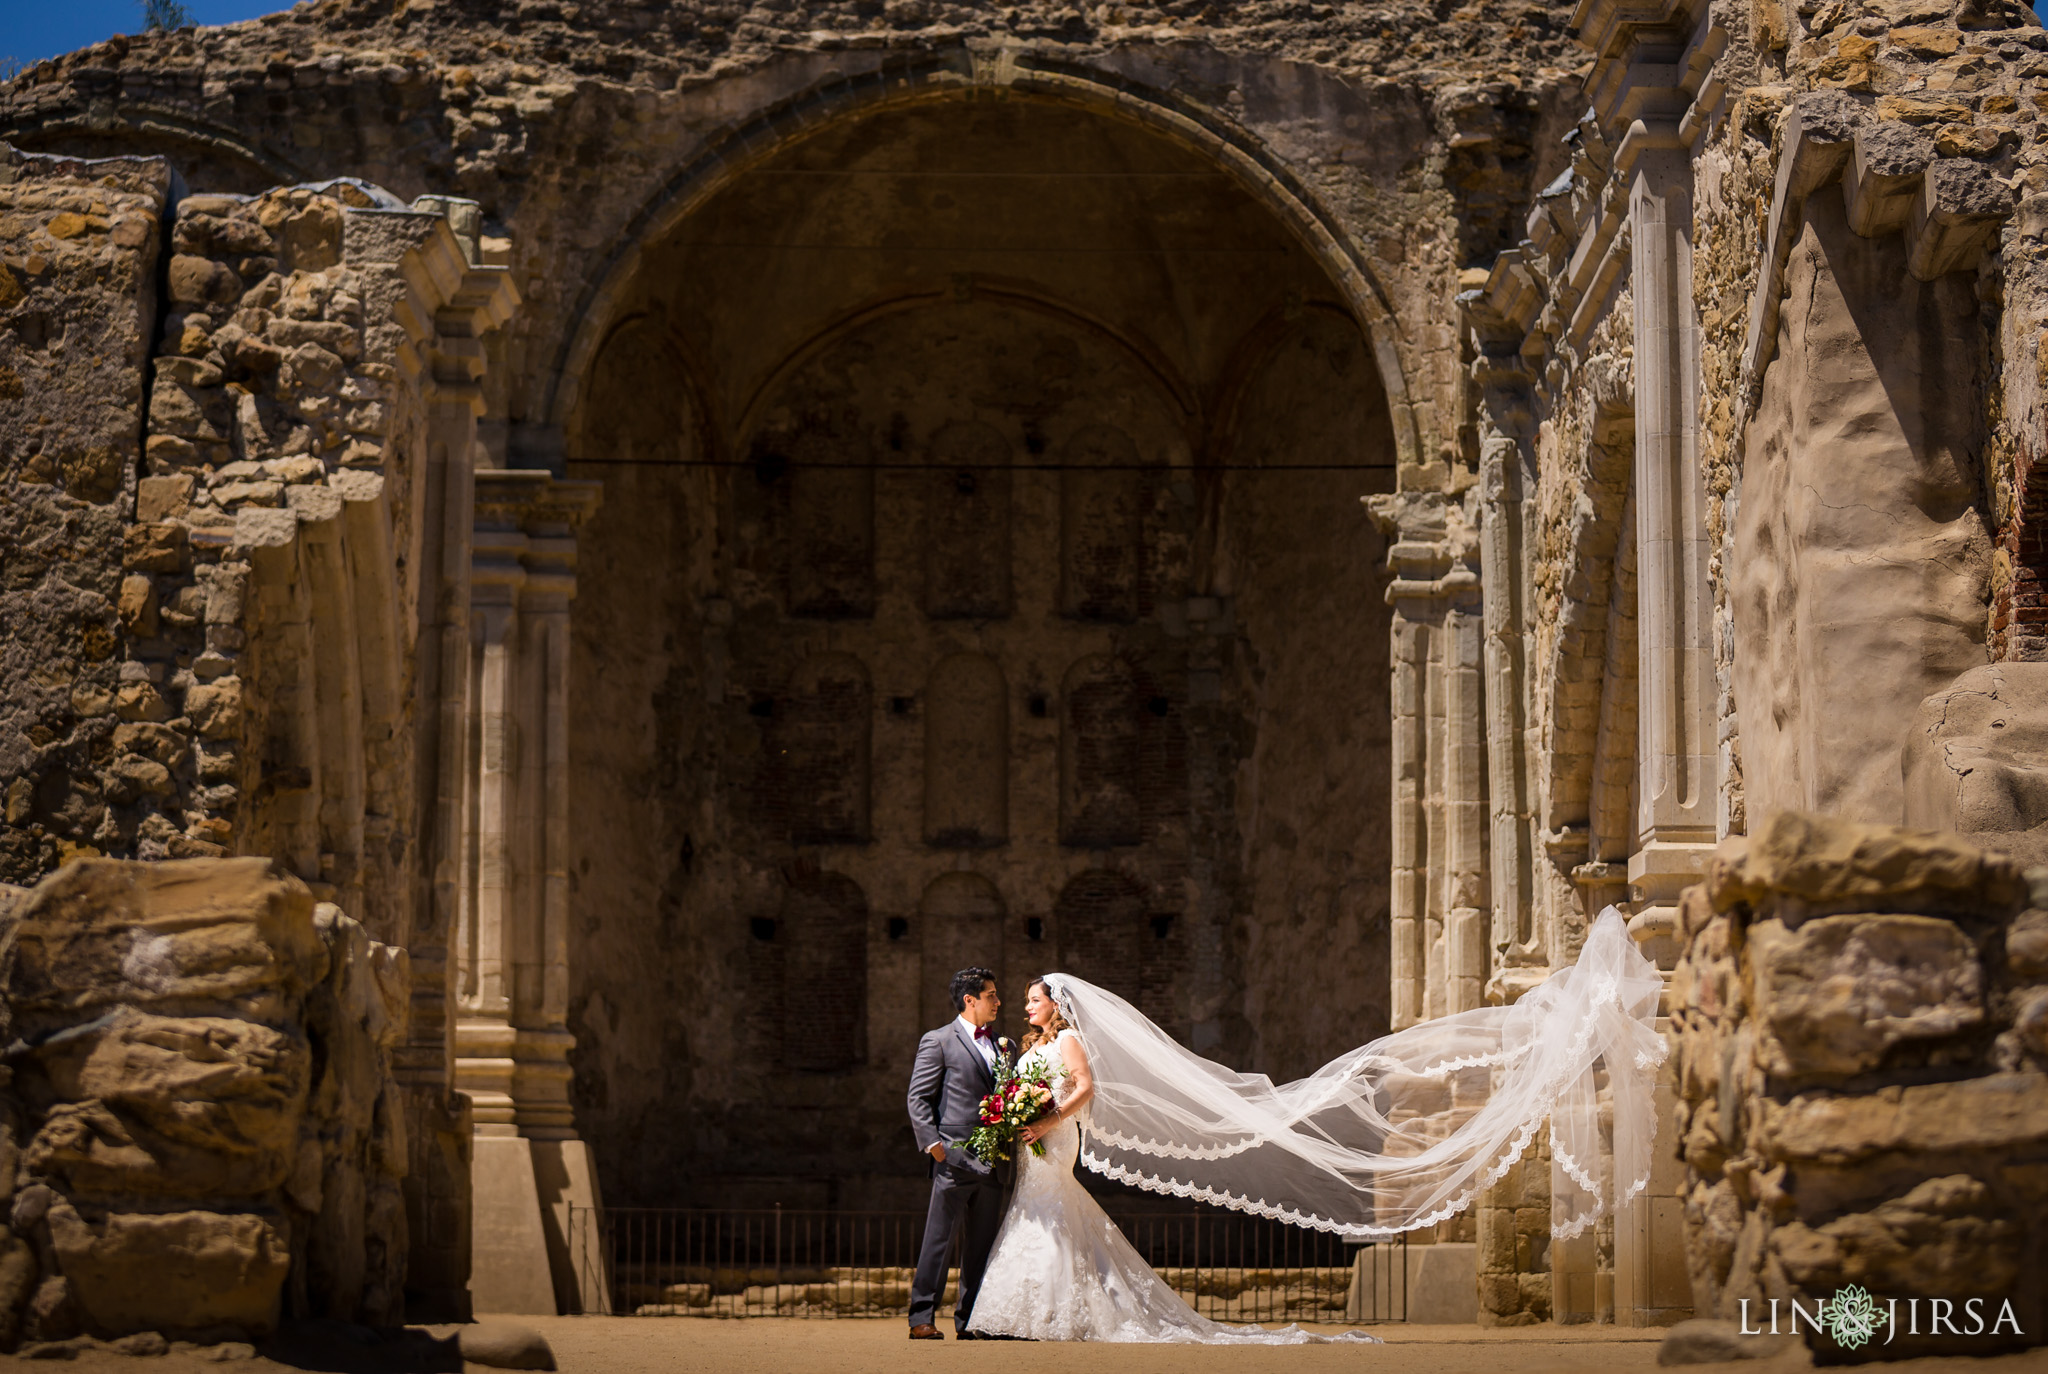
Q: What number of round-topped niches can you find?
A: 9